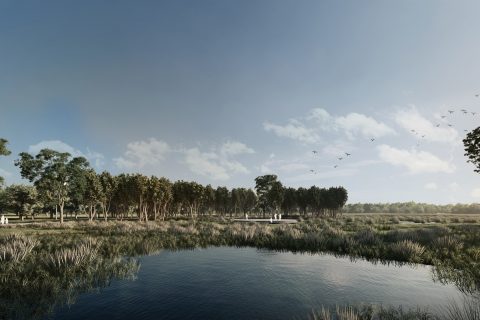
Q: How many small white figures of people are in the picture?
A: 6